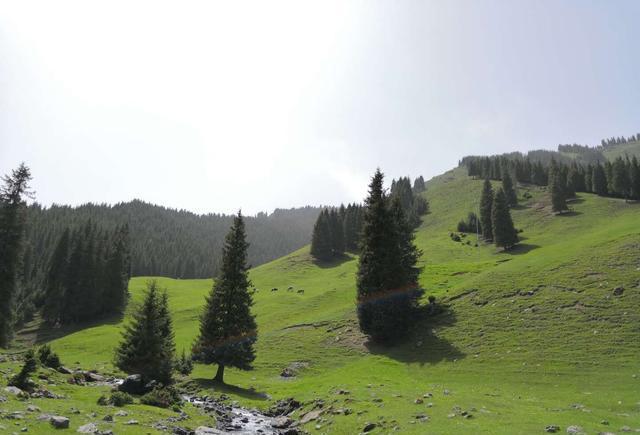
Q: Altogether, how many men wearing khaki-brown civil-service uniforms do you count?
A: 0